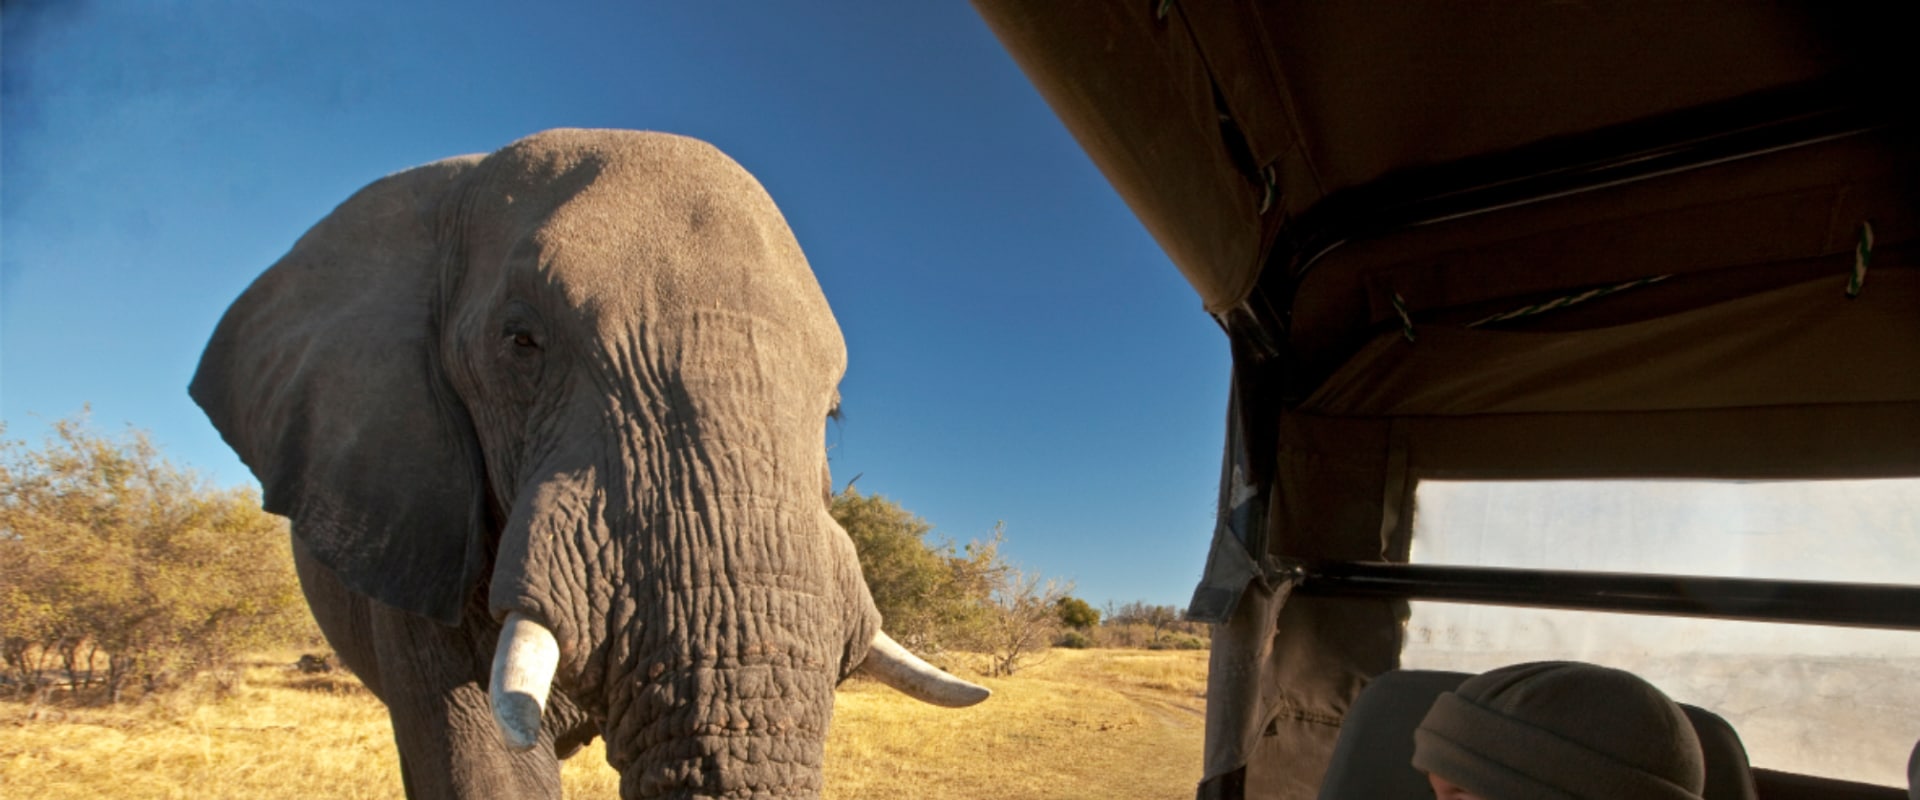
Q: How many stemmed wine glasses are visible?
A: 0